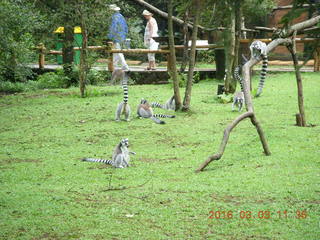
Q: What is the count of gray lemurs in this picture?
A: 6